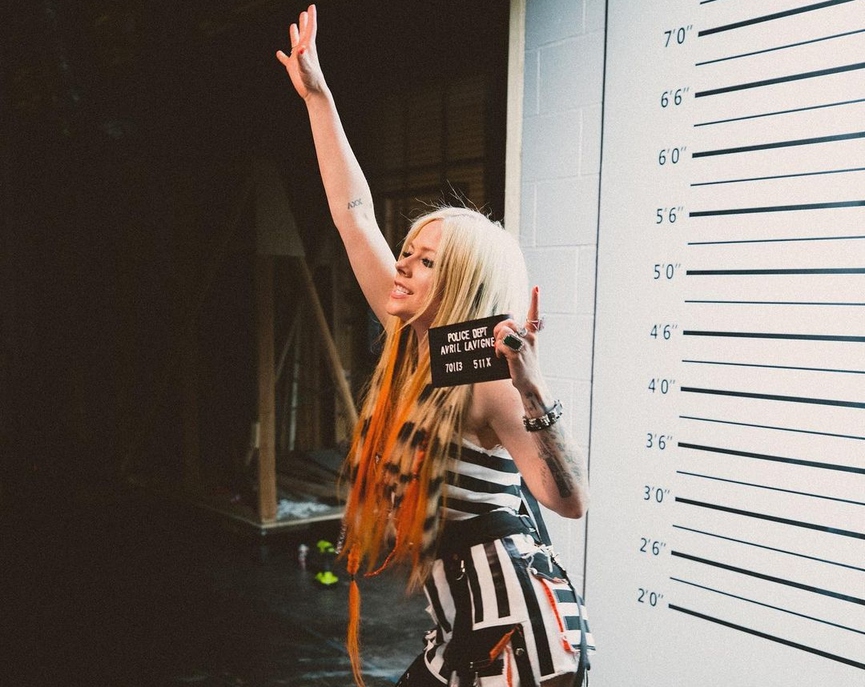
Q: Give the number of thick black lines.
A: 11